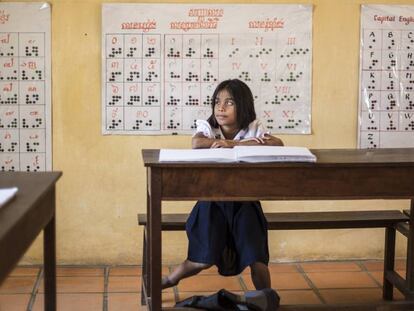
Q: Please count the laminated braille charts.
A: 3